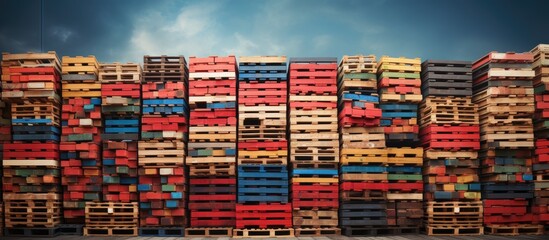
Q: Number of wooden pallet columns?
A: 12